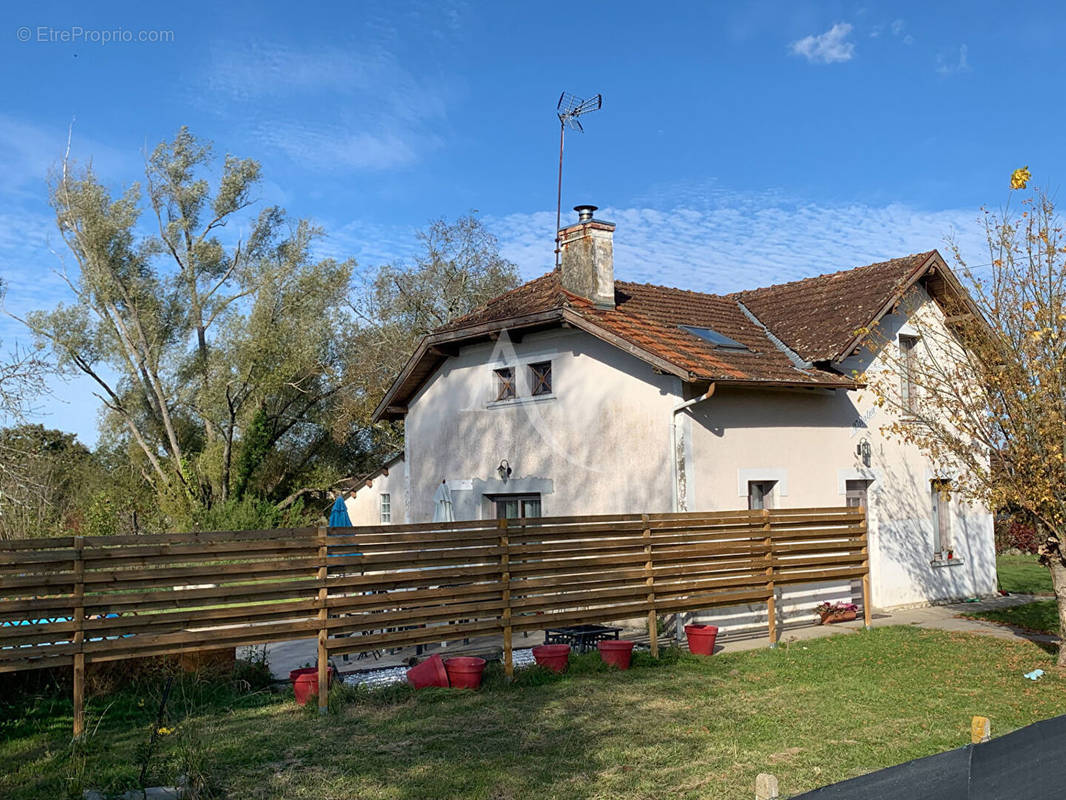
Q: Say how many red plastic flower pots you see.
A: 6